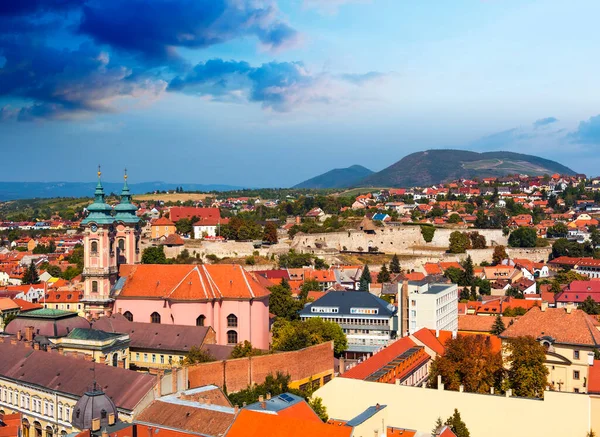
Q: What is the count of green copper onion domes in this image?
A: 2